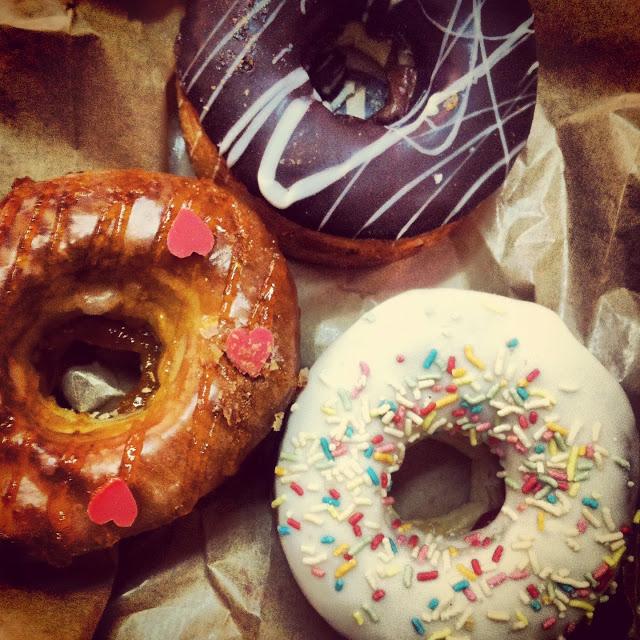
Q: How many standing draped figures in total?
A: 0